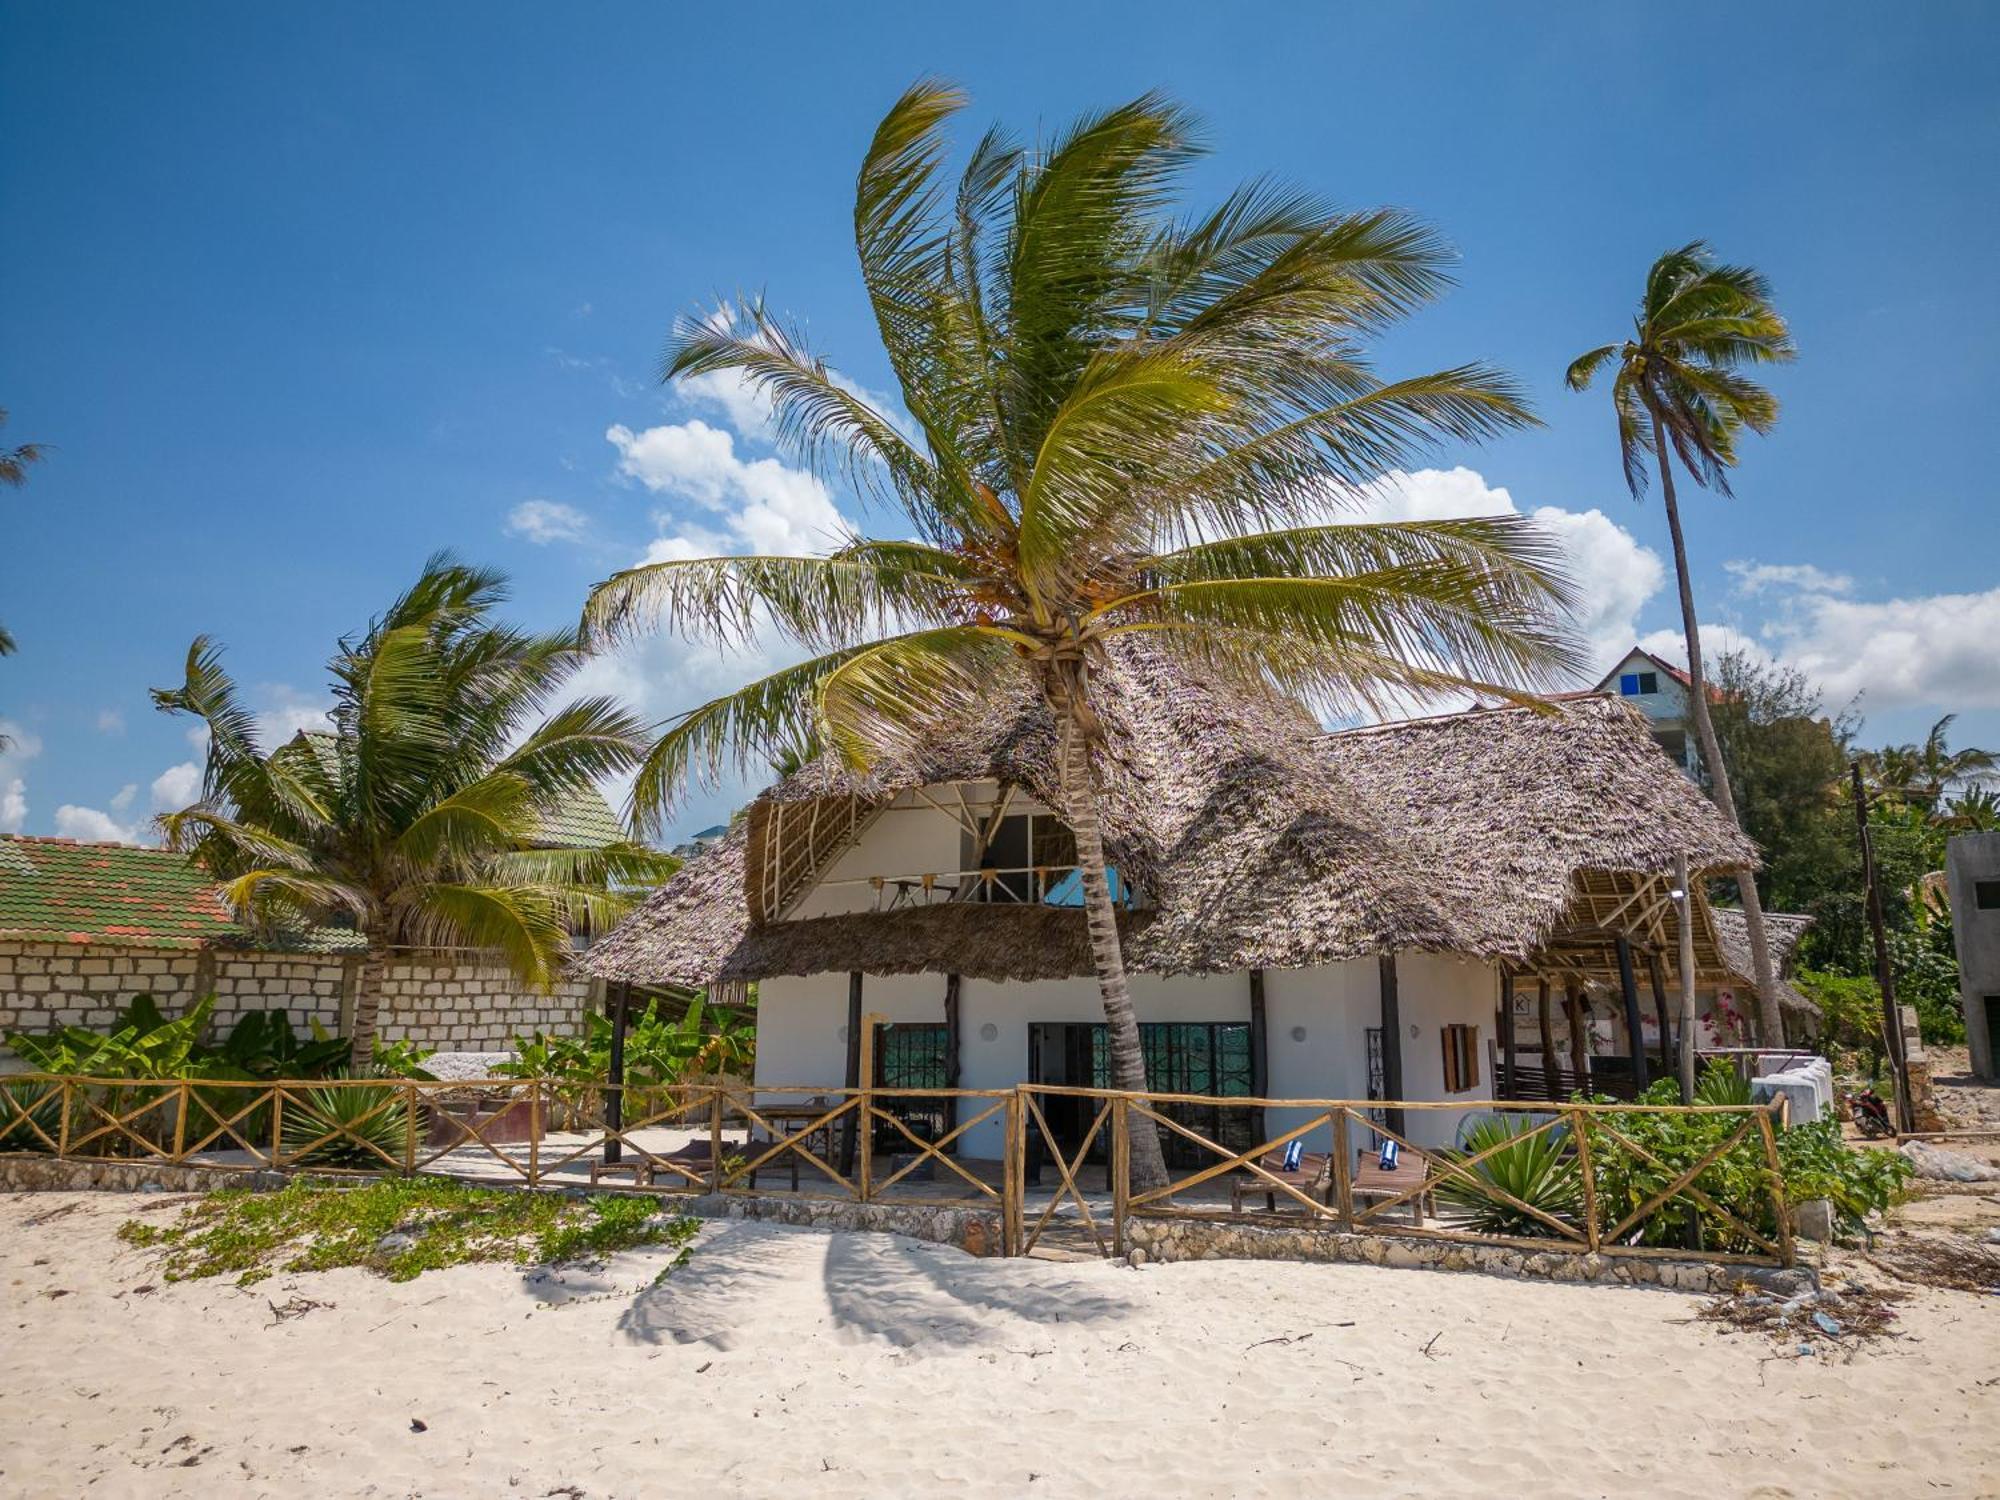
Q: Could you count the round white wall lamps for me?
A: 4